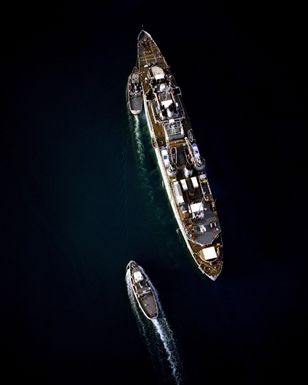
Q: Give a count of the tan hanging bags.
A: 0